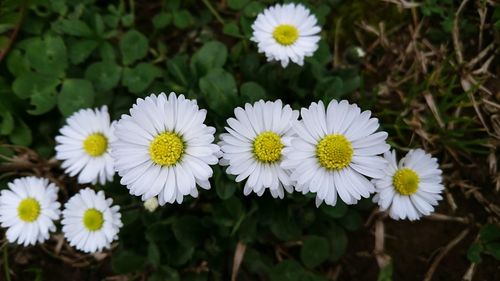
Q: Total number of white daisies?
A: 8